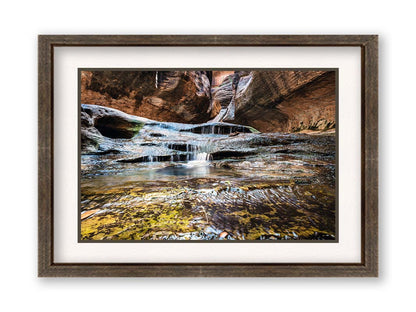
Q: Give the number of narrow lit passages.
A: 1